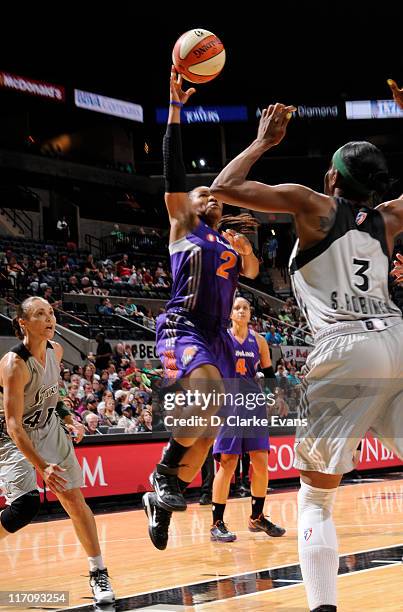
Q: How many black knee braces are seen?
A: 1